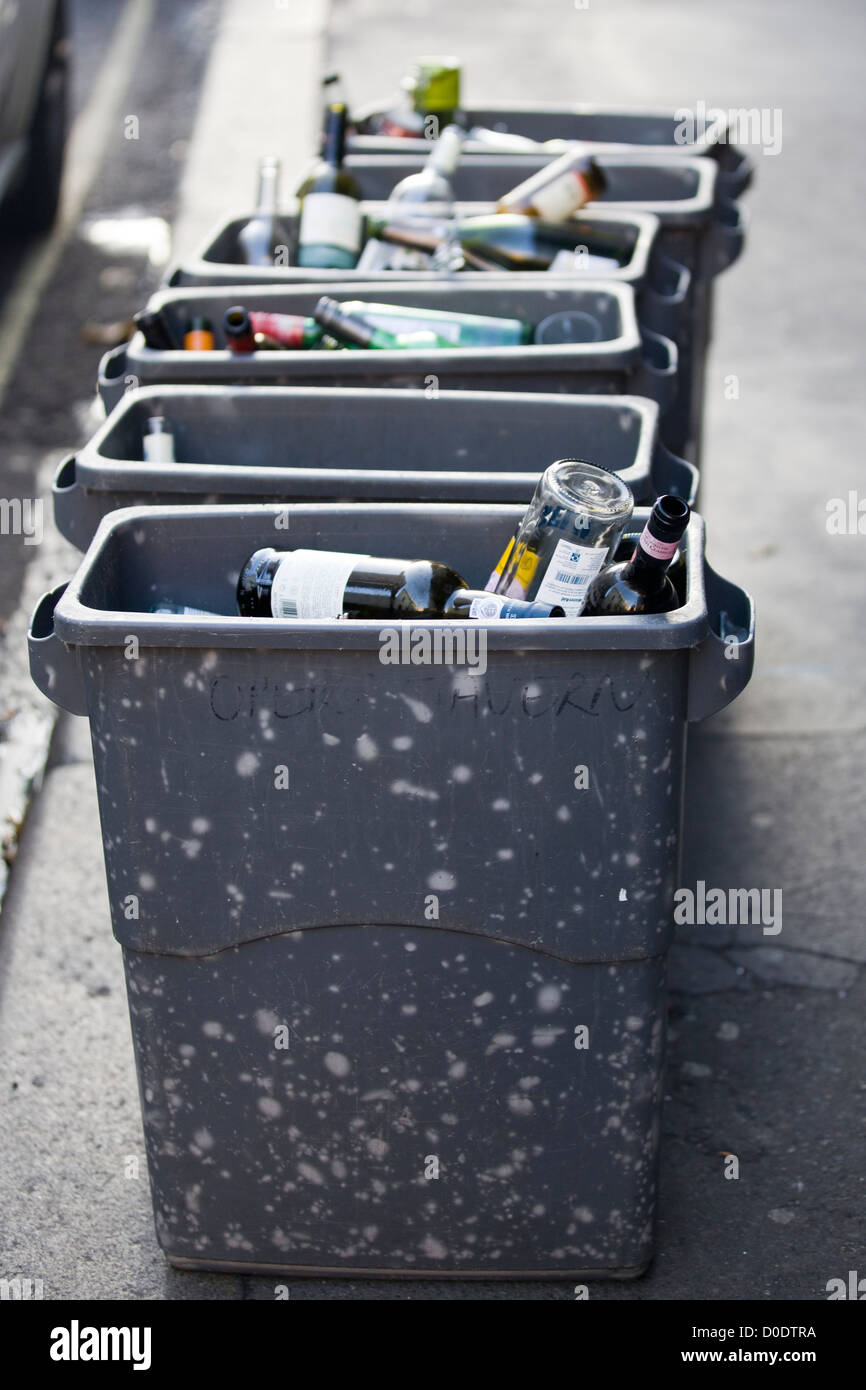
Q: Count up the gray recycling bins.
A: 6